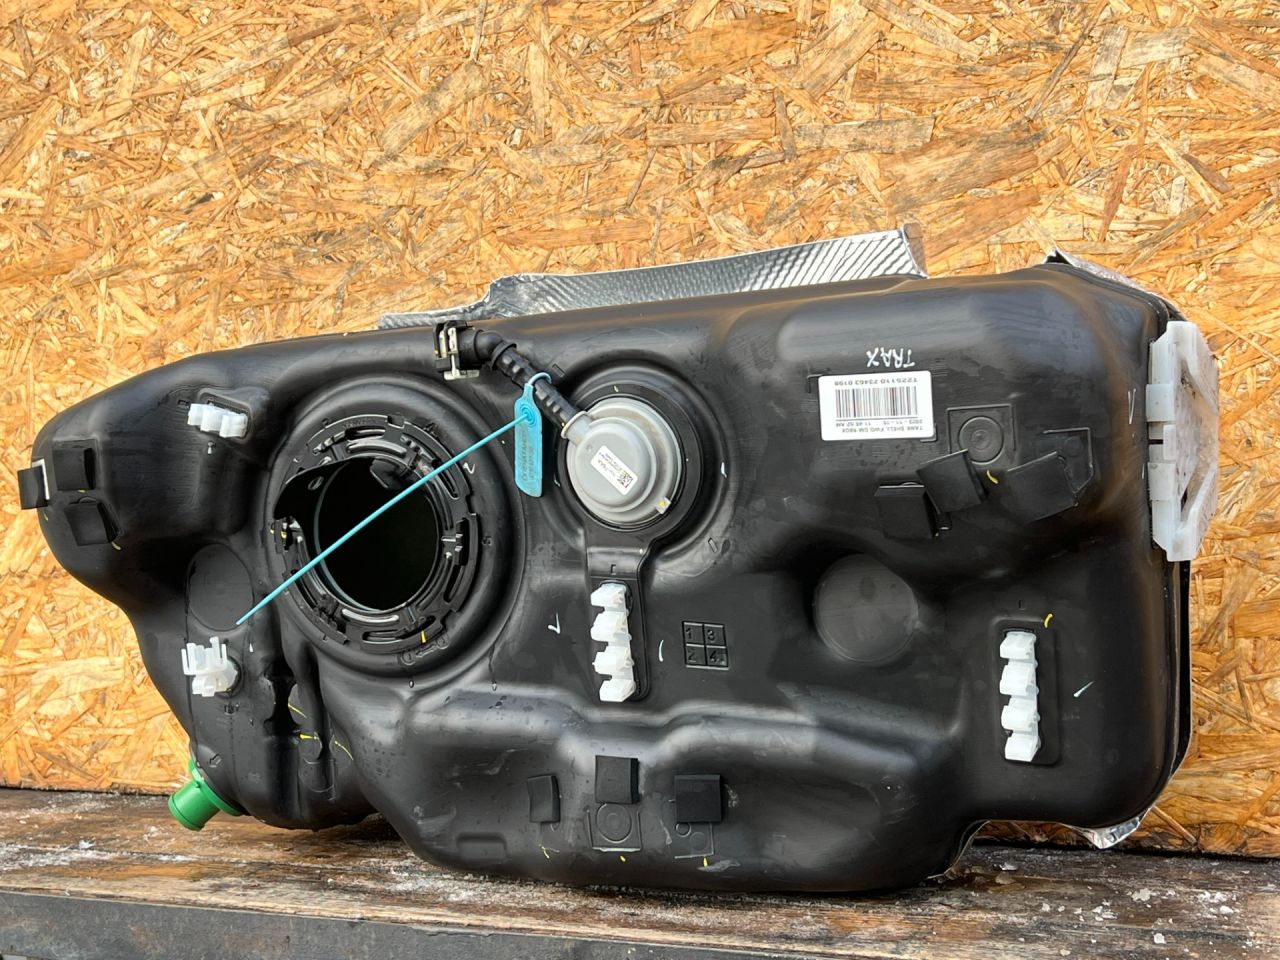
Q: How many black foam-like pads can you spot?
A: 9